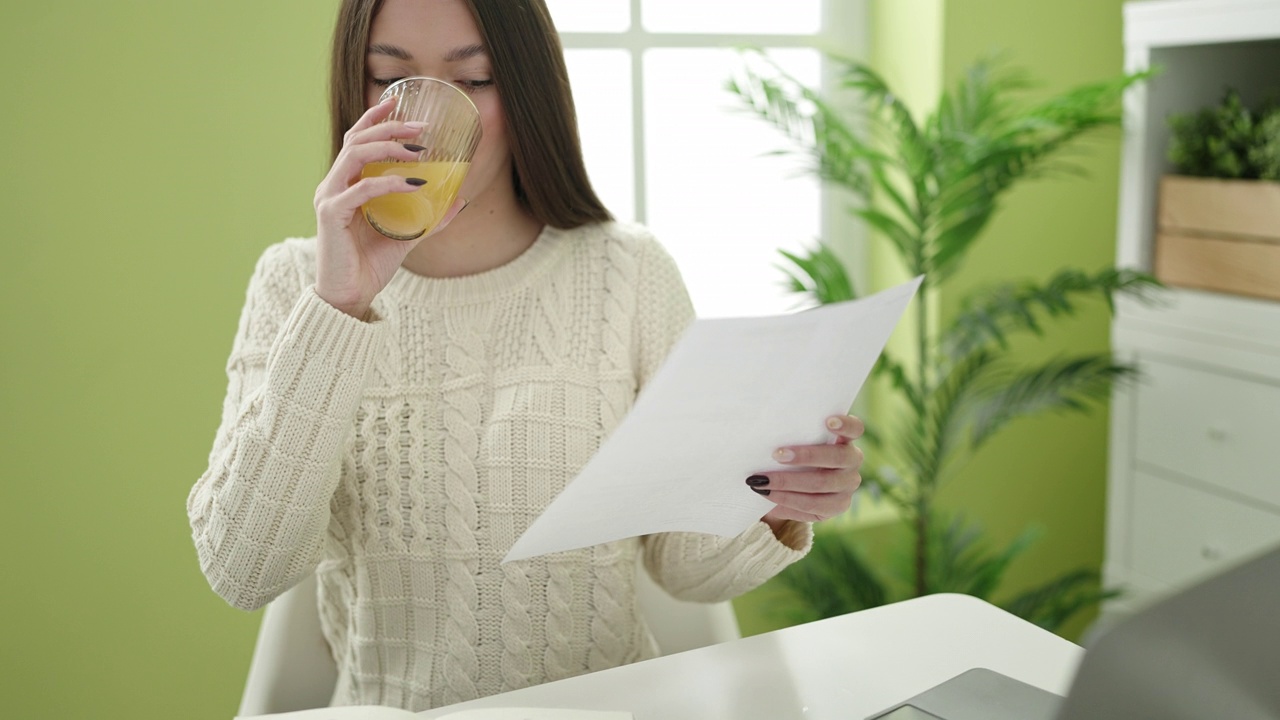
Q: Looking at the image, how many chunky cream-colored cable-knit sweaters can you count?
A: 1